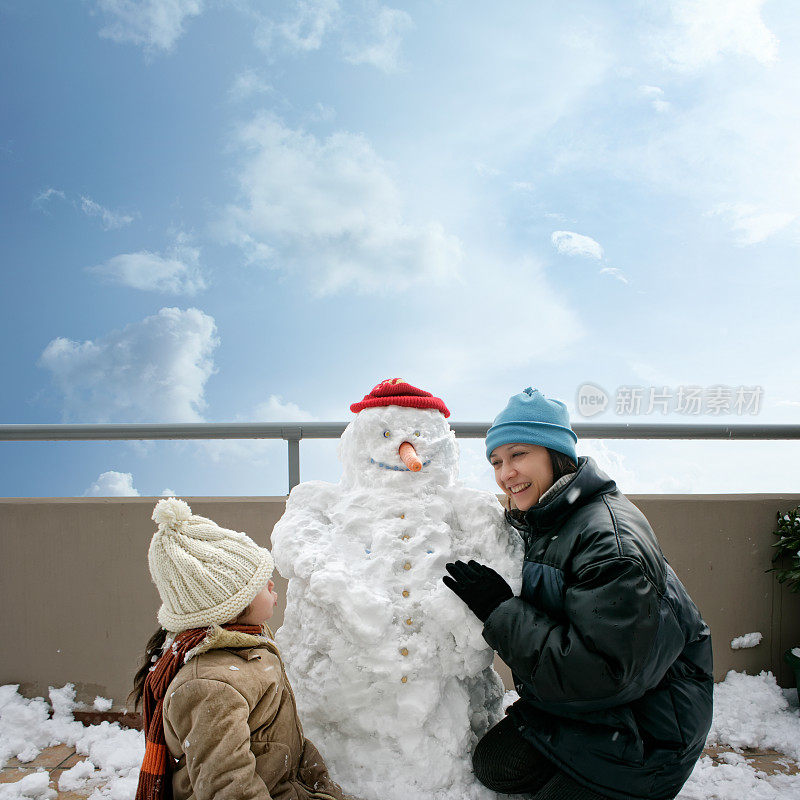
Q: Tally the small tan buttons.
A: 7